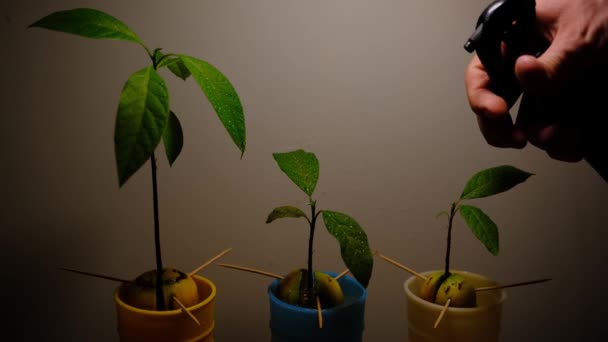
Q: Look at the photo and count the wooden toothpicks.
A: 9